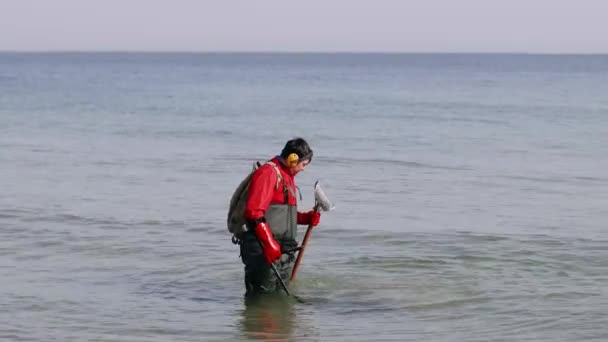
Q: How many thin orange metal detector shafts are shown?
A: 1